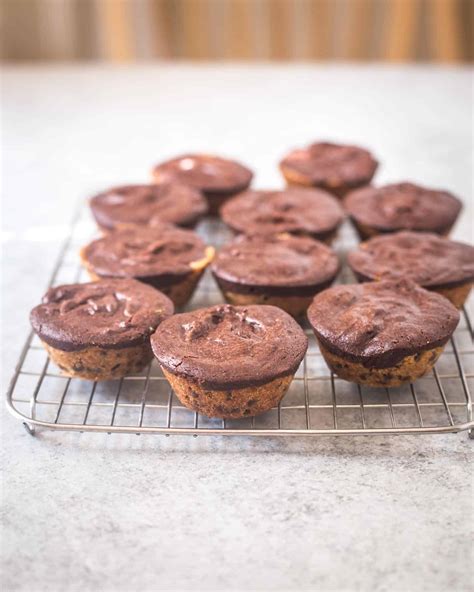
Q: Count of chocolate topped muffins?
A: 11